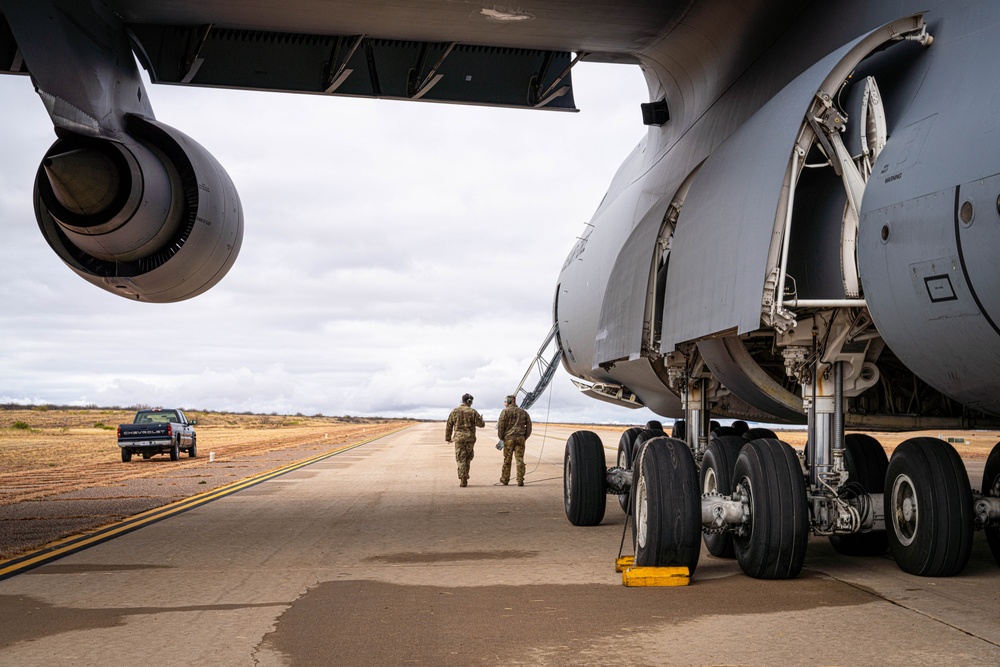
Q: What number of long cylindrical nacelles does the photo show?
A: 1